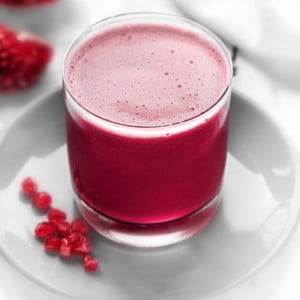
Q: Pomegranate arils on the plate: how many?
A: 11